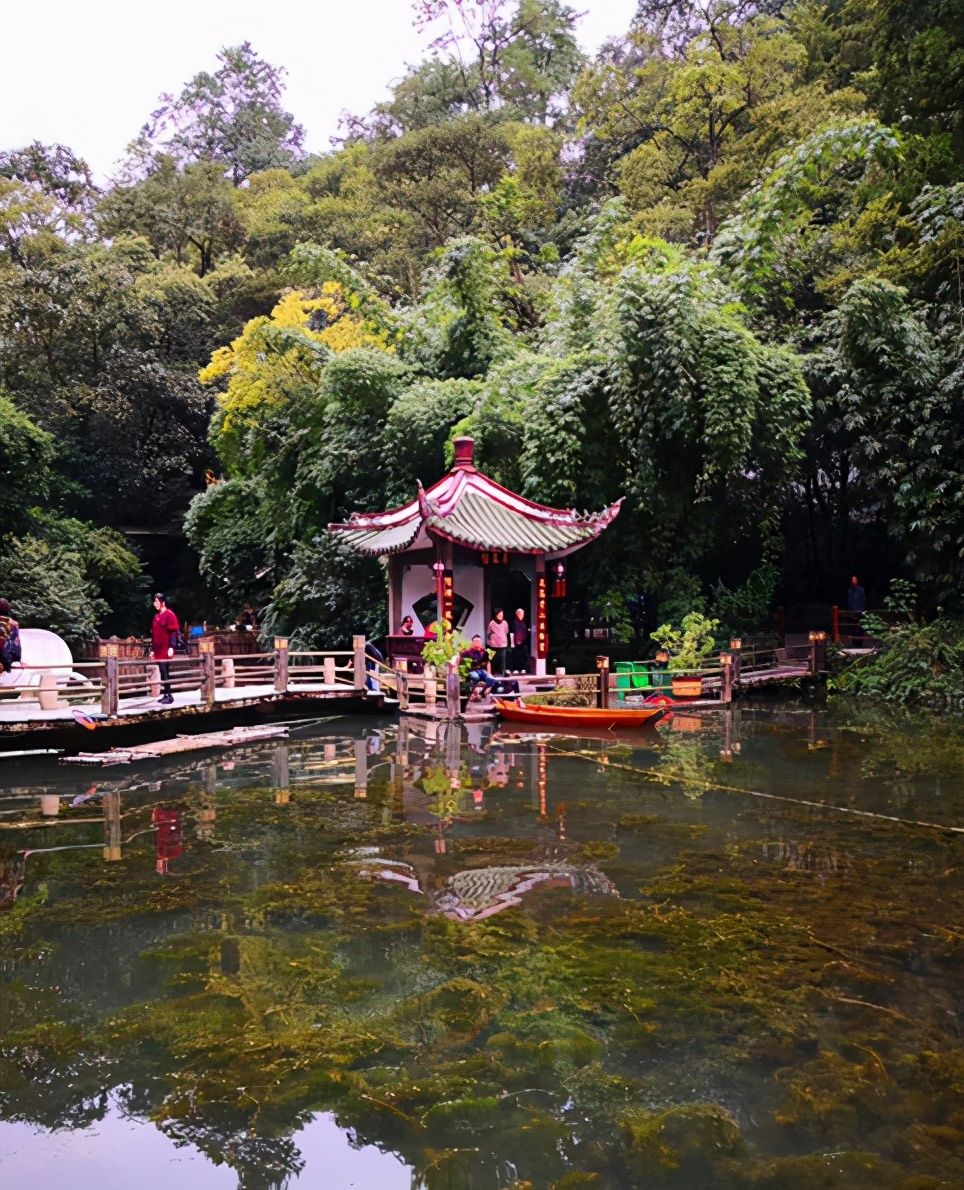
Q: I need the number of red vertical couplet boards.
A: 2